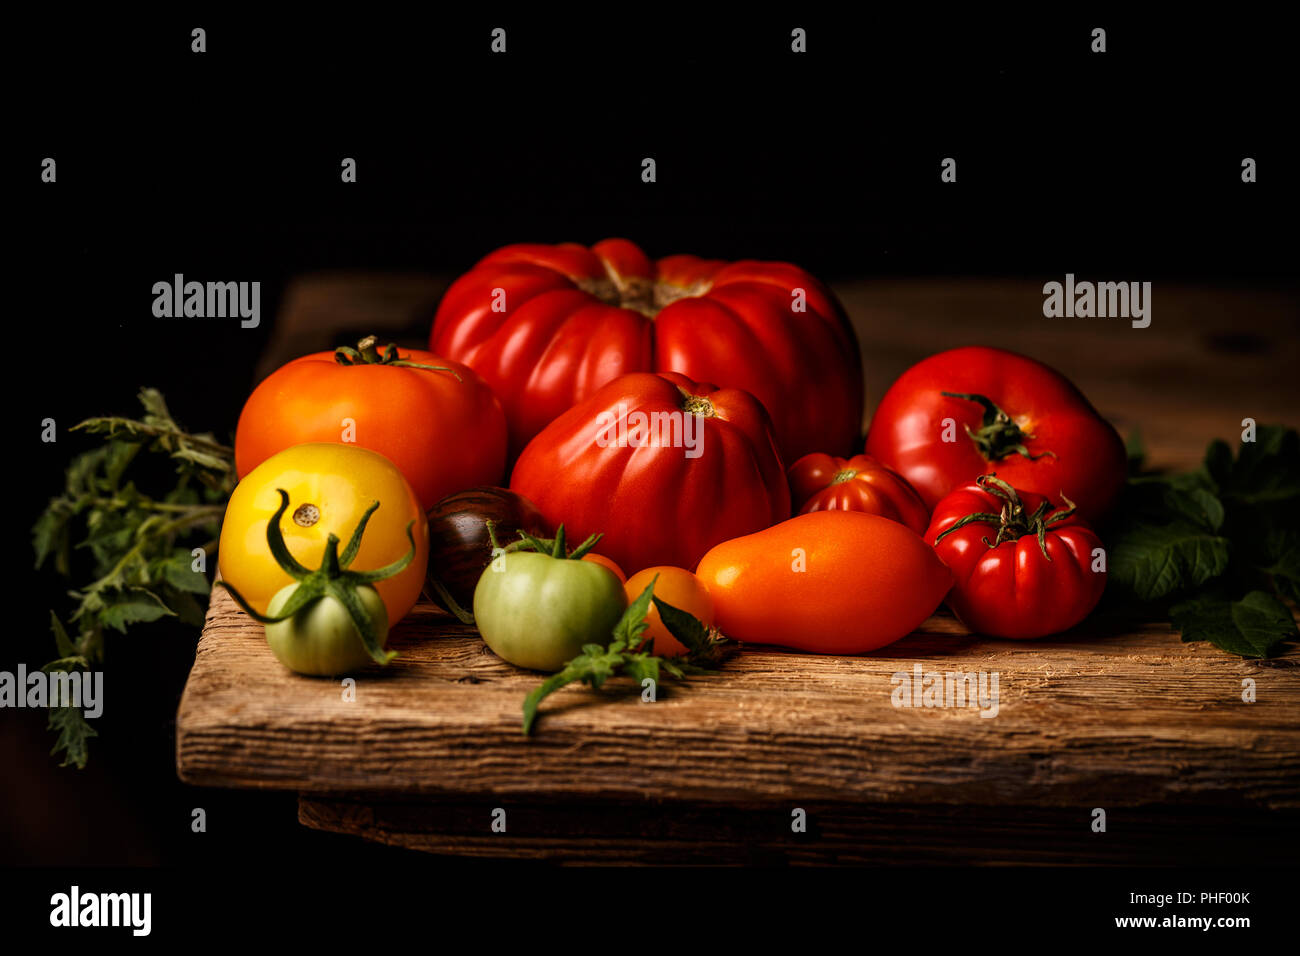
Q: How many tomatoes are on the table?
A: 13